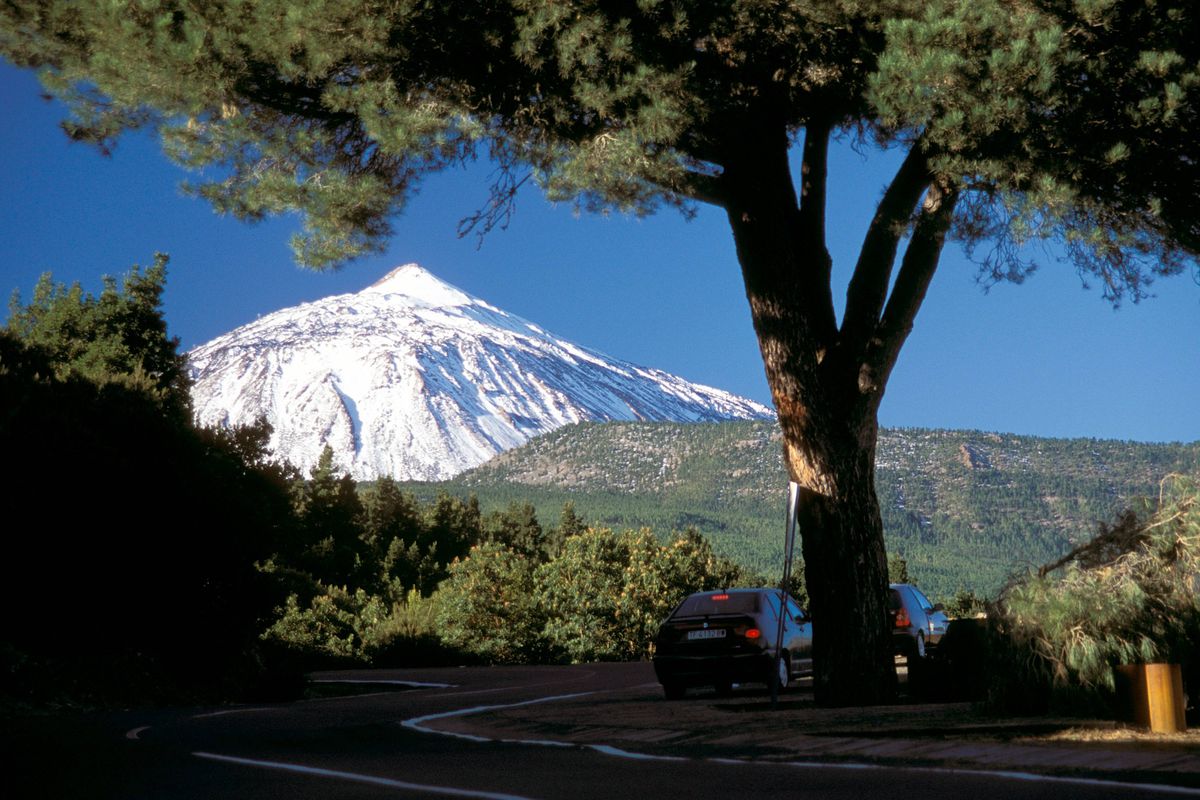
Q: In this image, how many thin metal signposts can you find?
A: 1